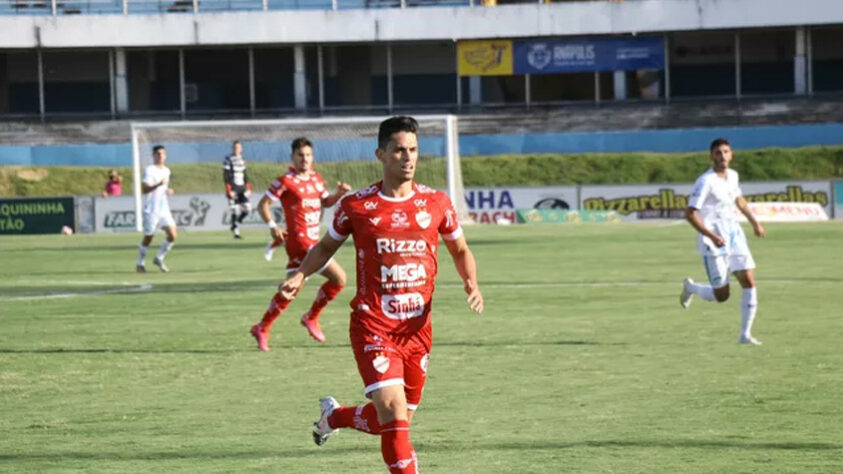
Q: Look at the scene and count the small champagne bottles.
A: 0